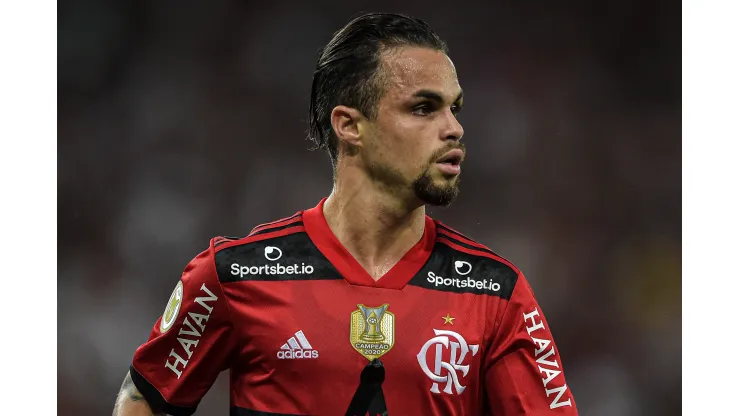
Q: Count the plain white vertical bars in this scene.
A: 2